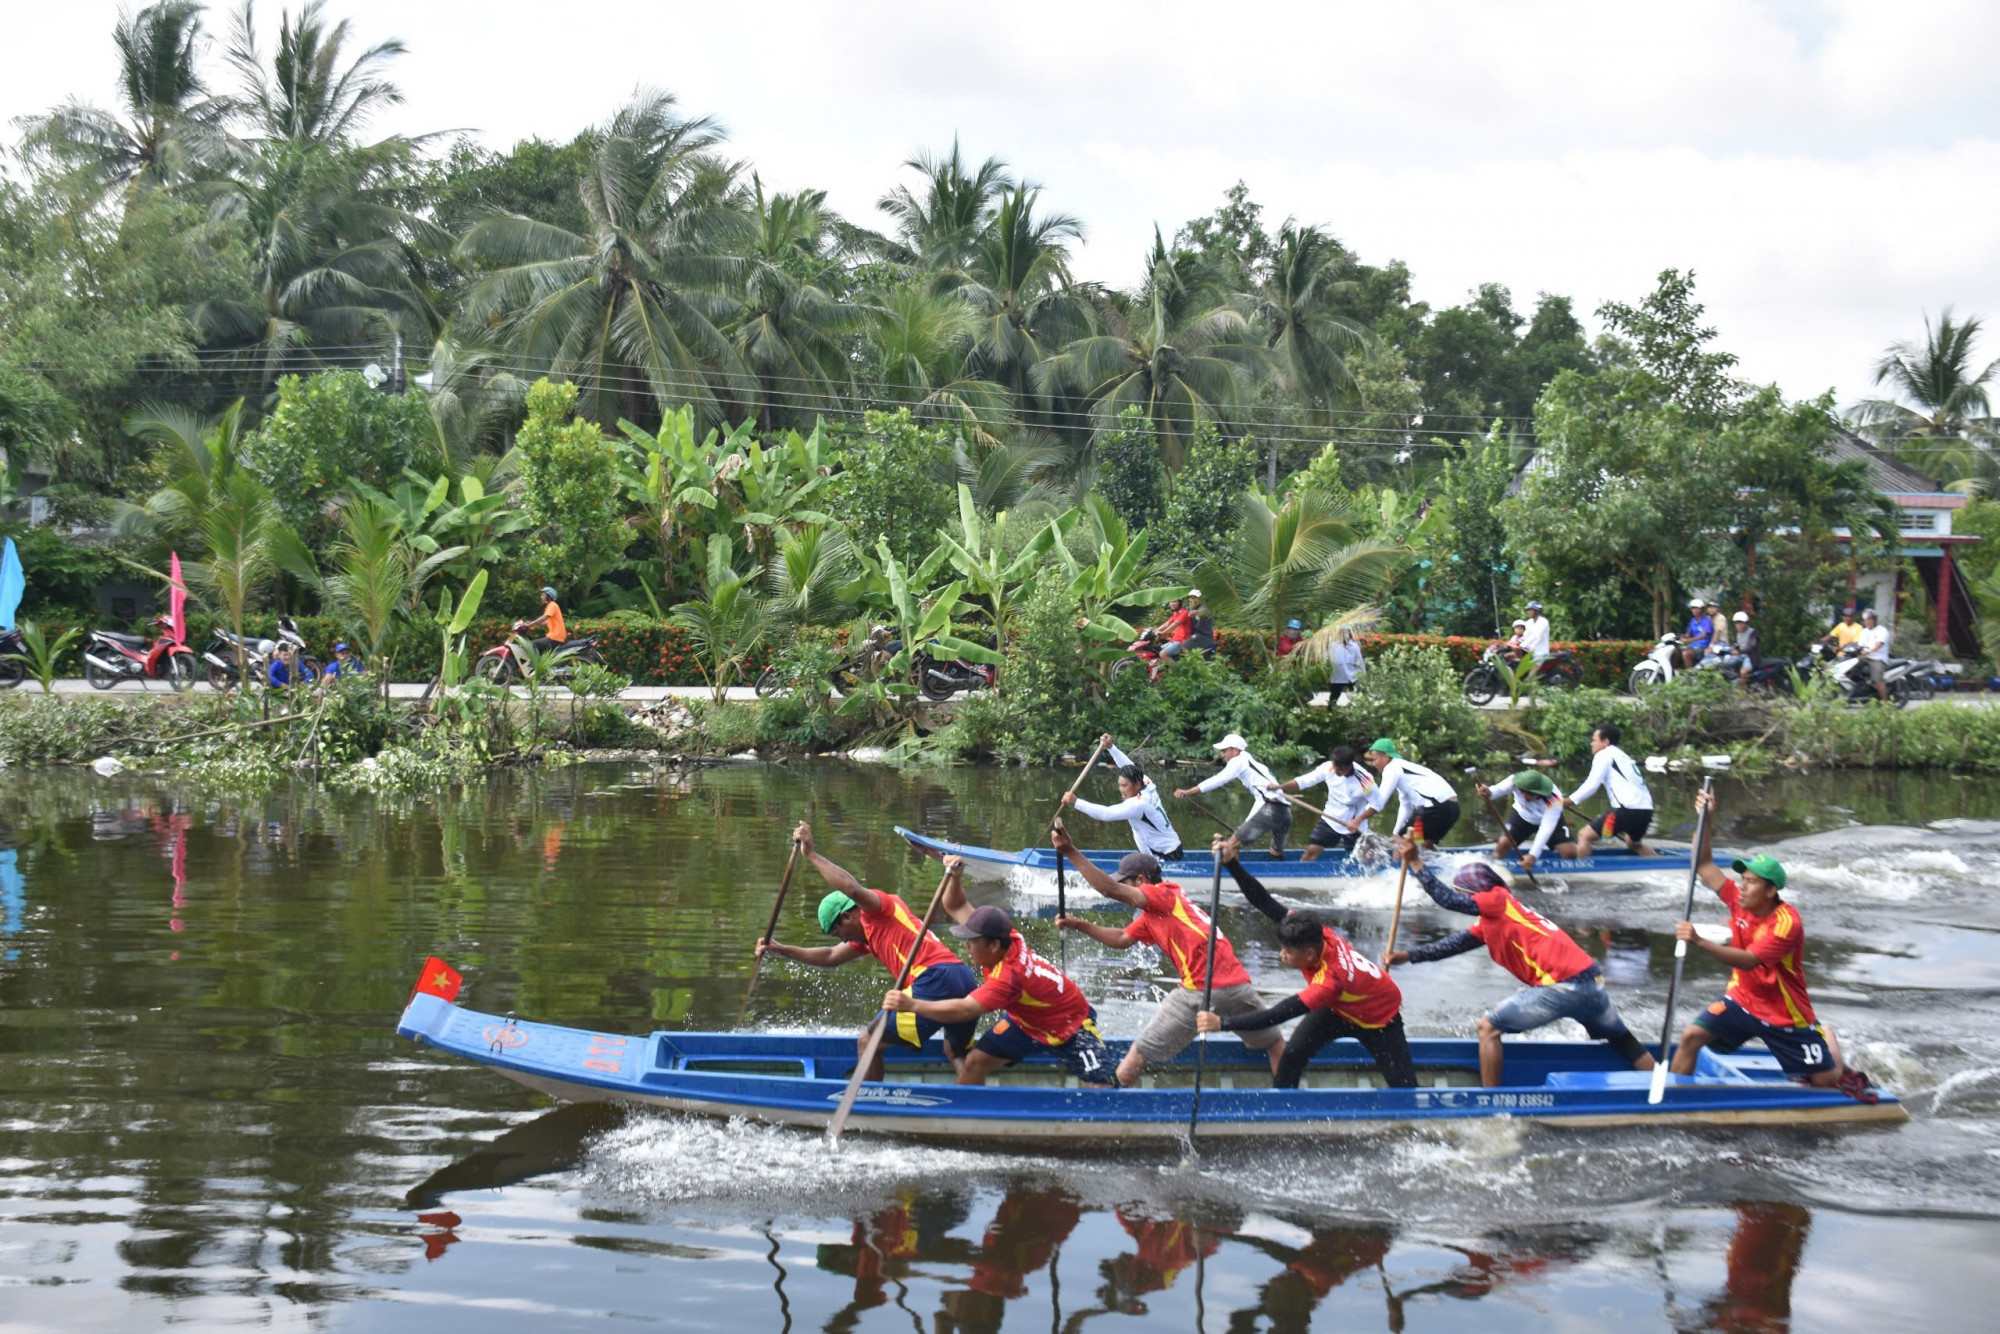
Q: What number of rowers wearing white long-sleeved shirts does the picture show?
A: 6